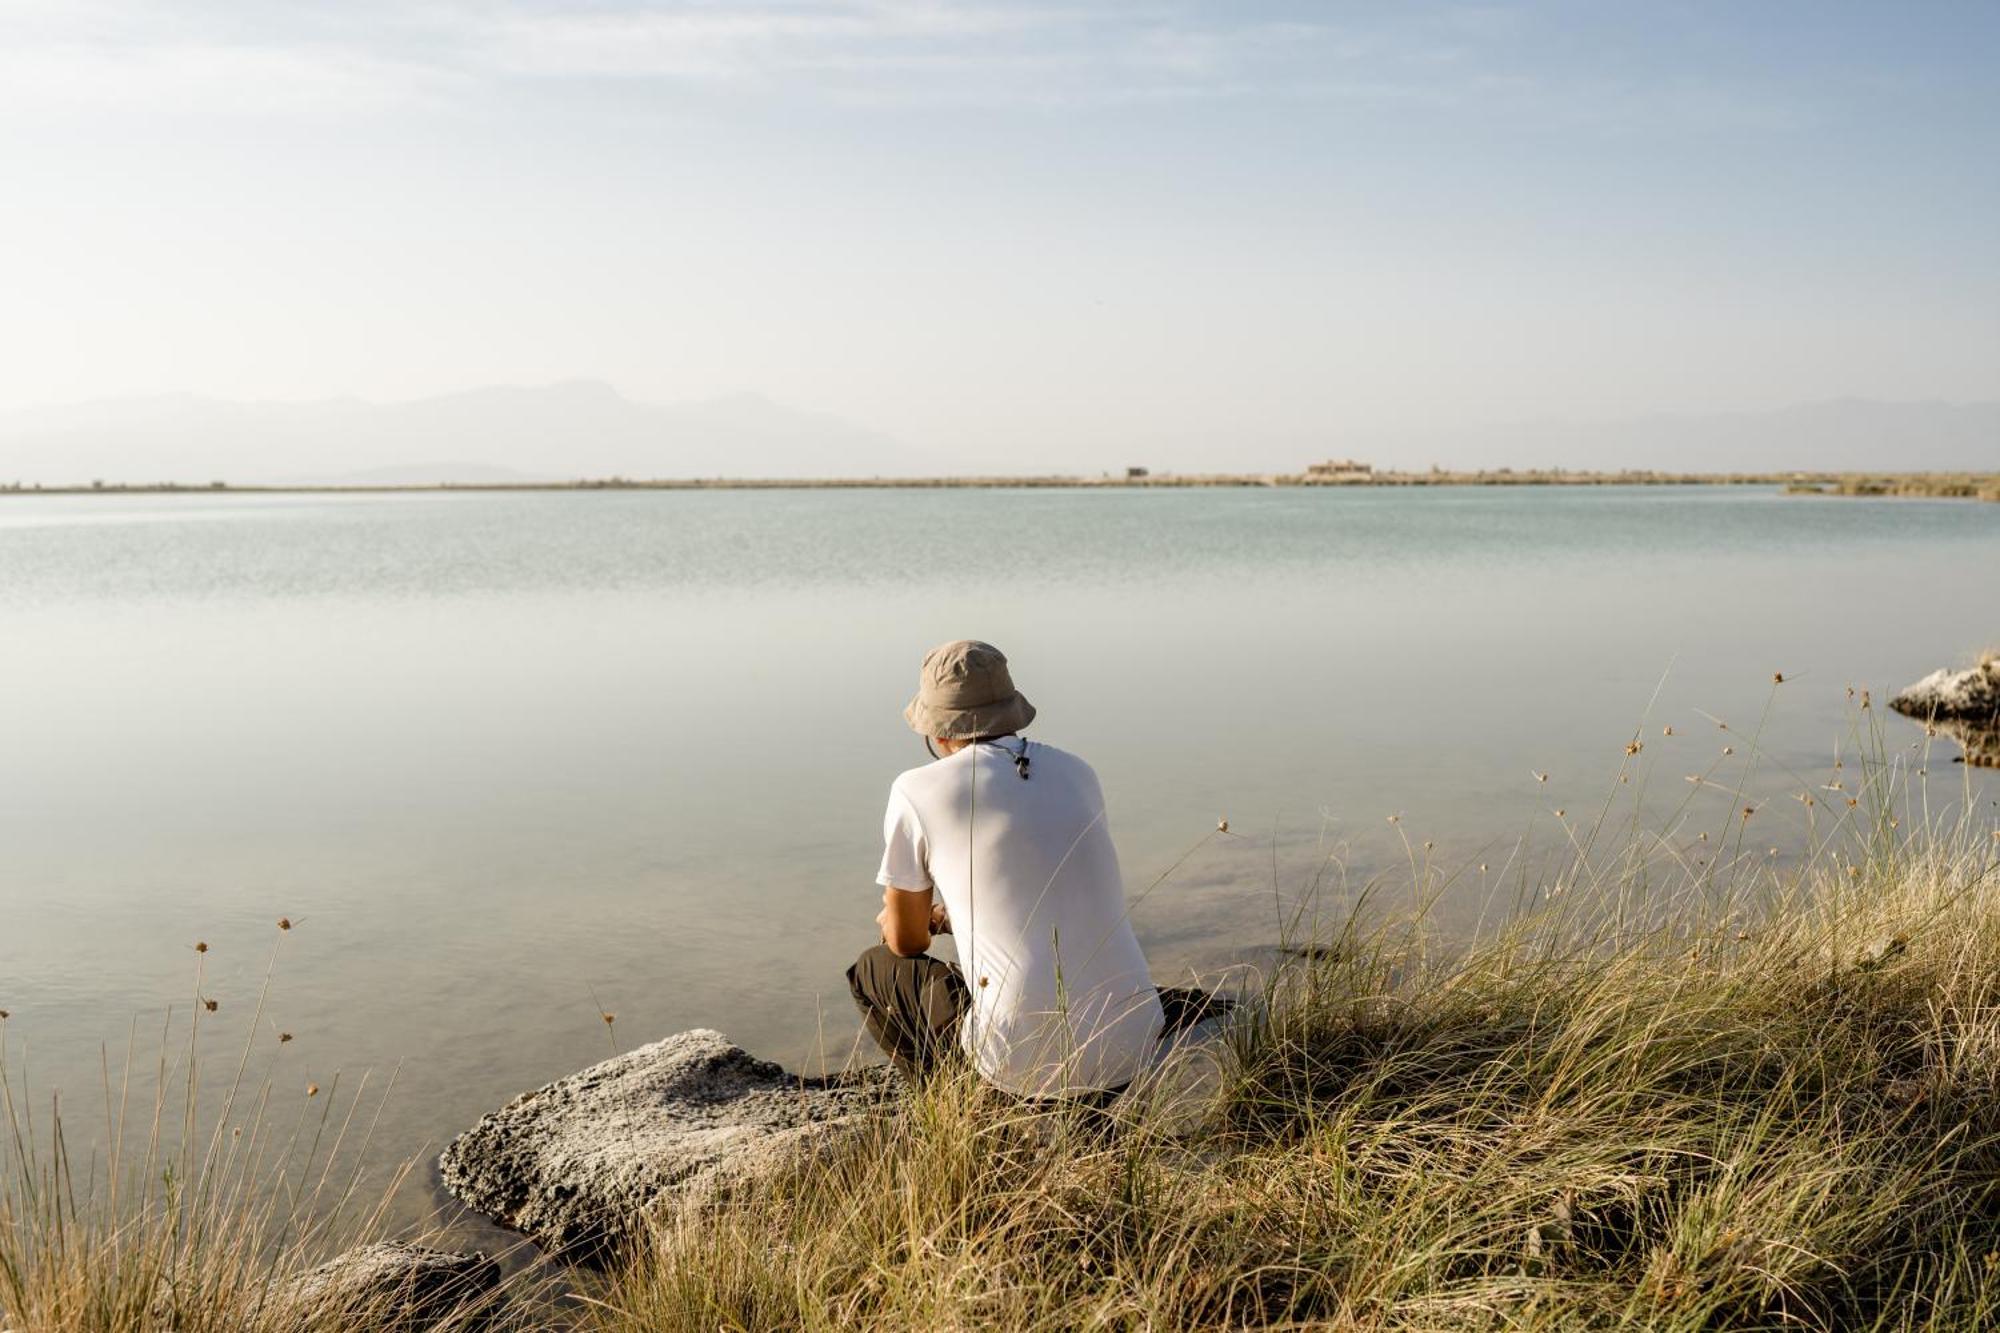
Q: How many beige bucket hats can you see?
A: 1